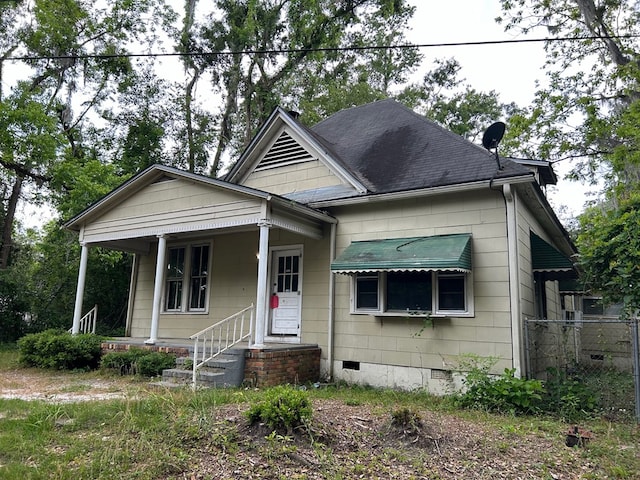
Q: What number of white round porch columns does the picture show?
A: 3